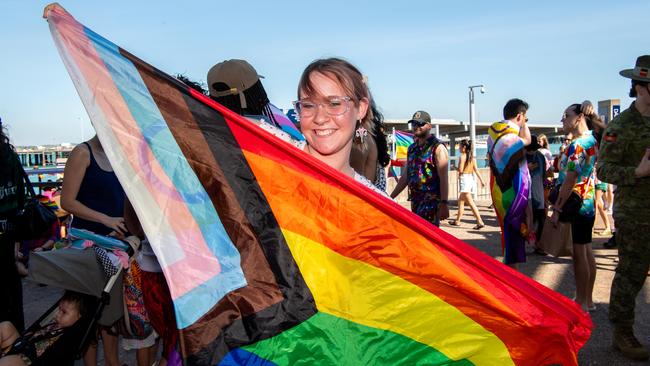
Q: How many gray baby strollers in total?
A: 1